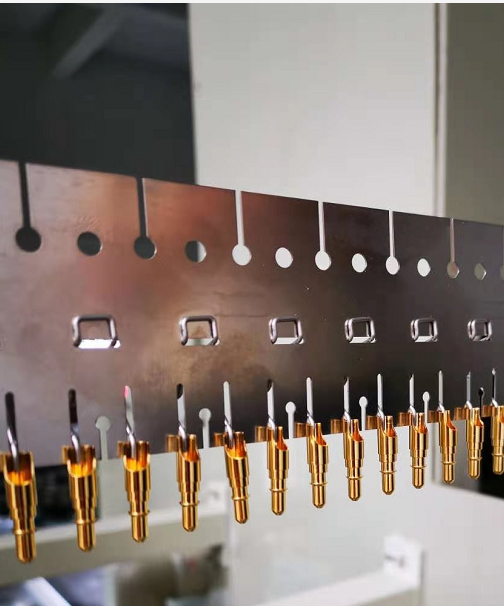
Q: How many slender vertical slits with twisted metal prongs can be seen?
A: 13